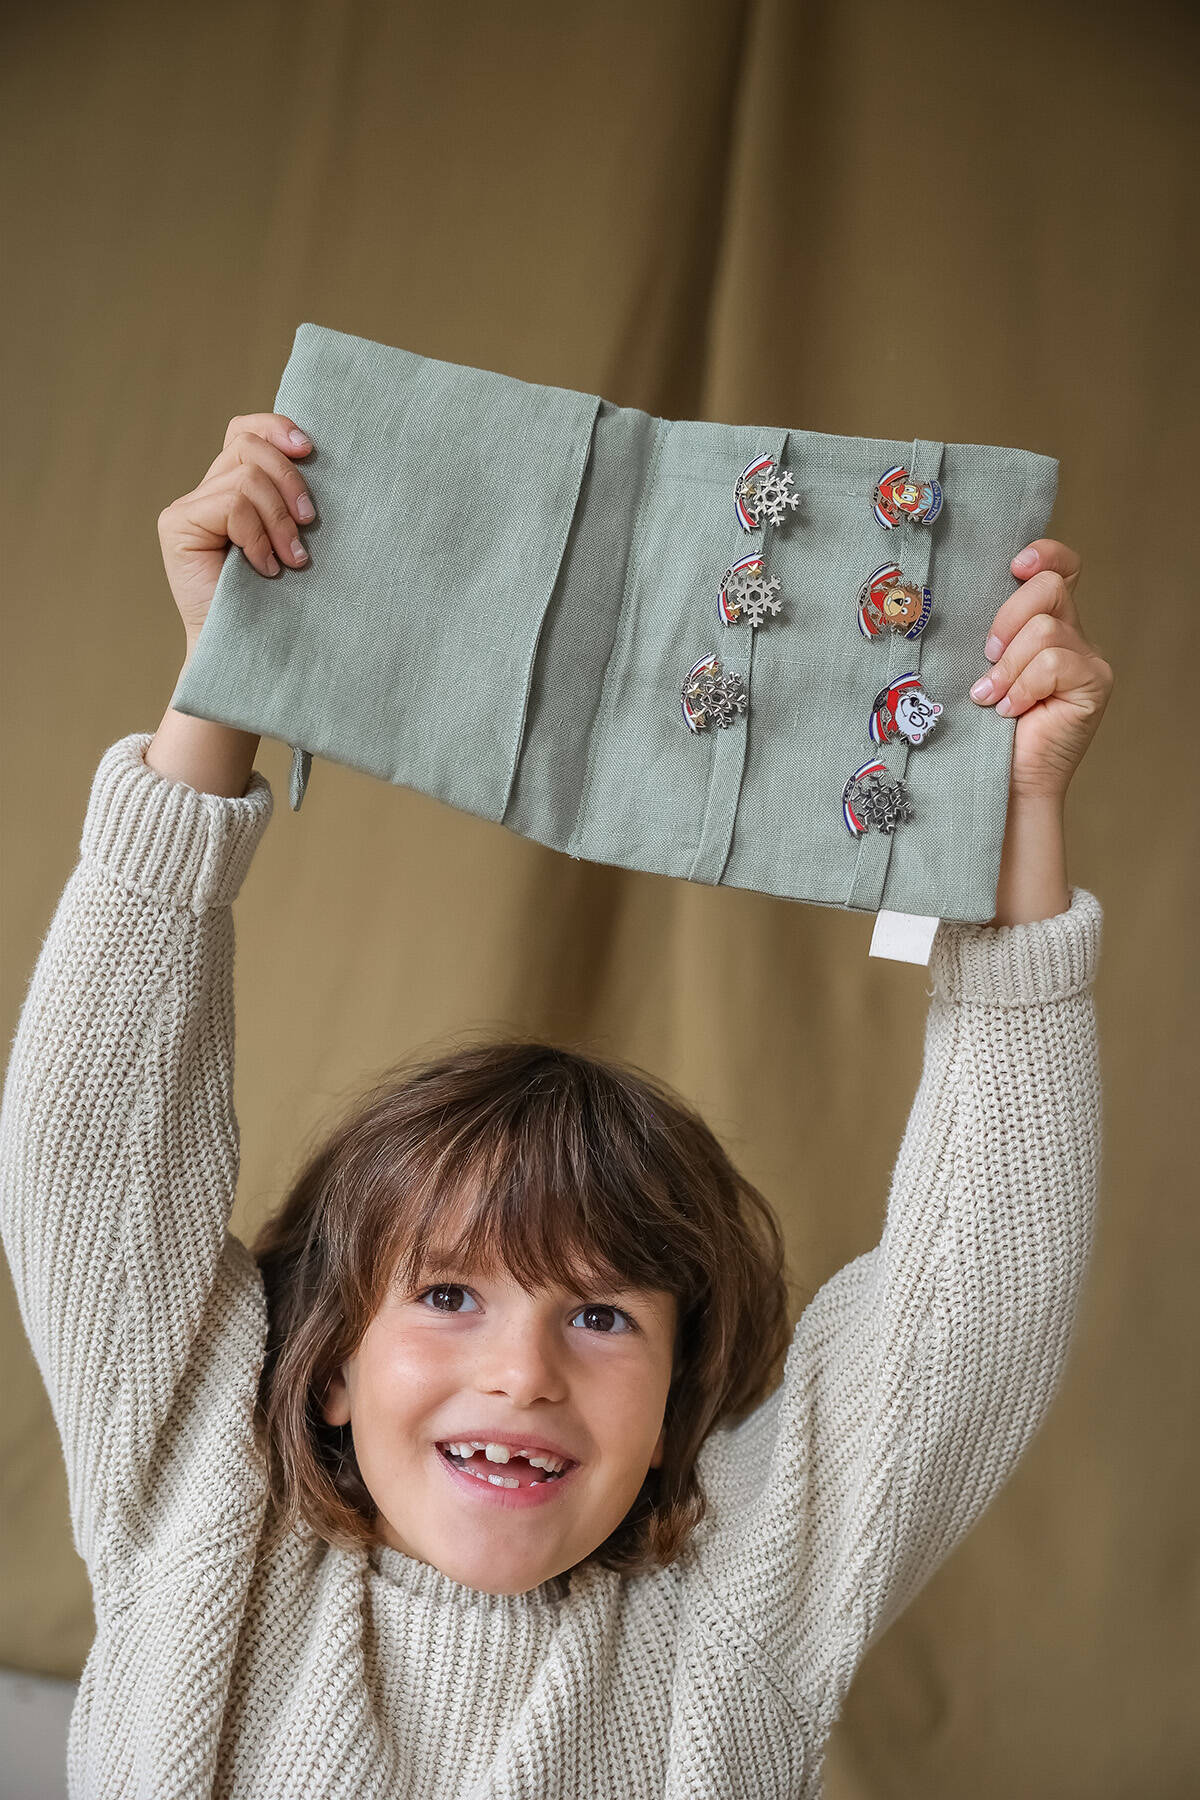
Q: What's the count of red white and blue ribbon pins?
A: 7